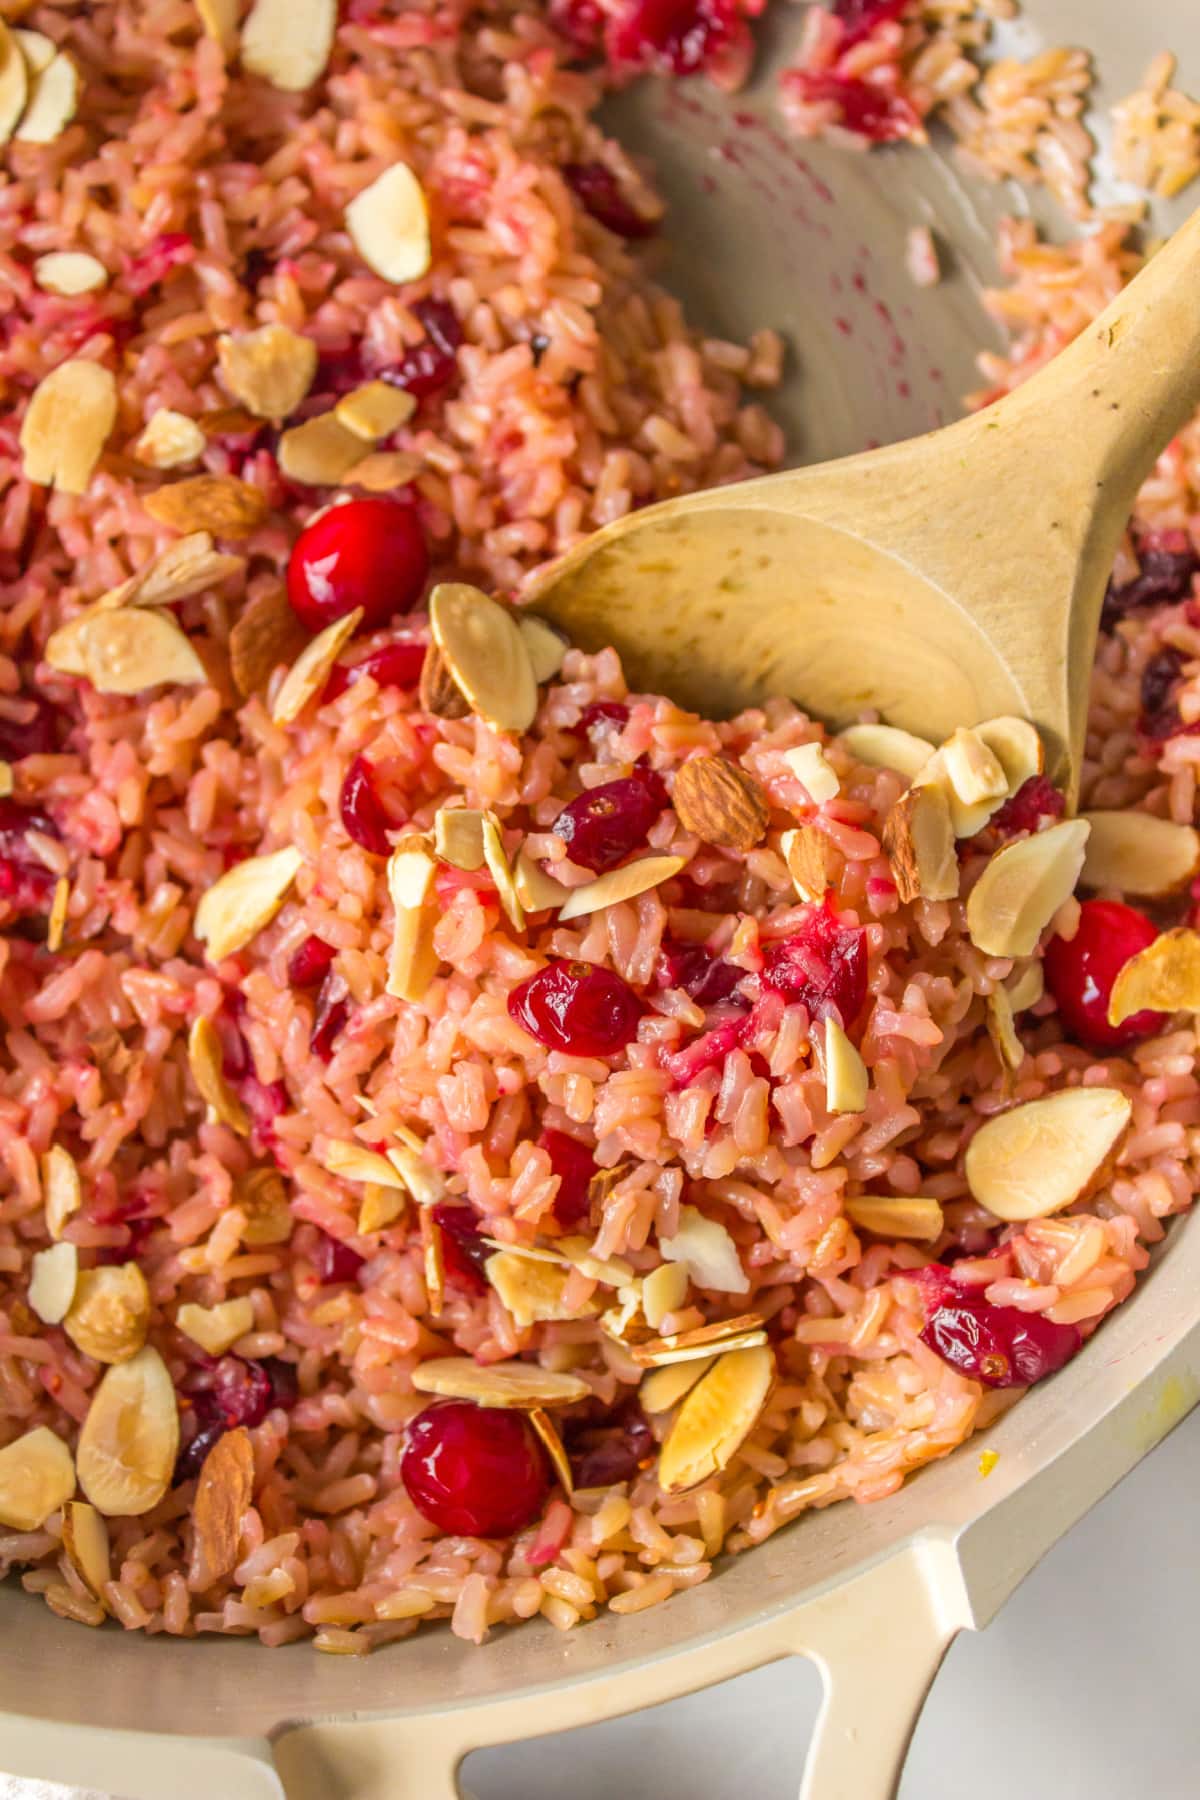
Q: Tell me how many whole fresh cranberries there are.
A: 3